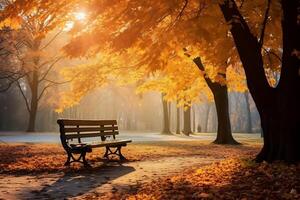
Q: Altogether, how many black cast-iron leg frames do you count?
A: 2